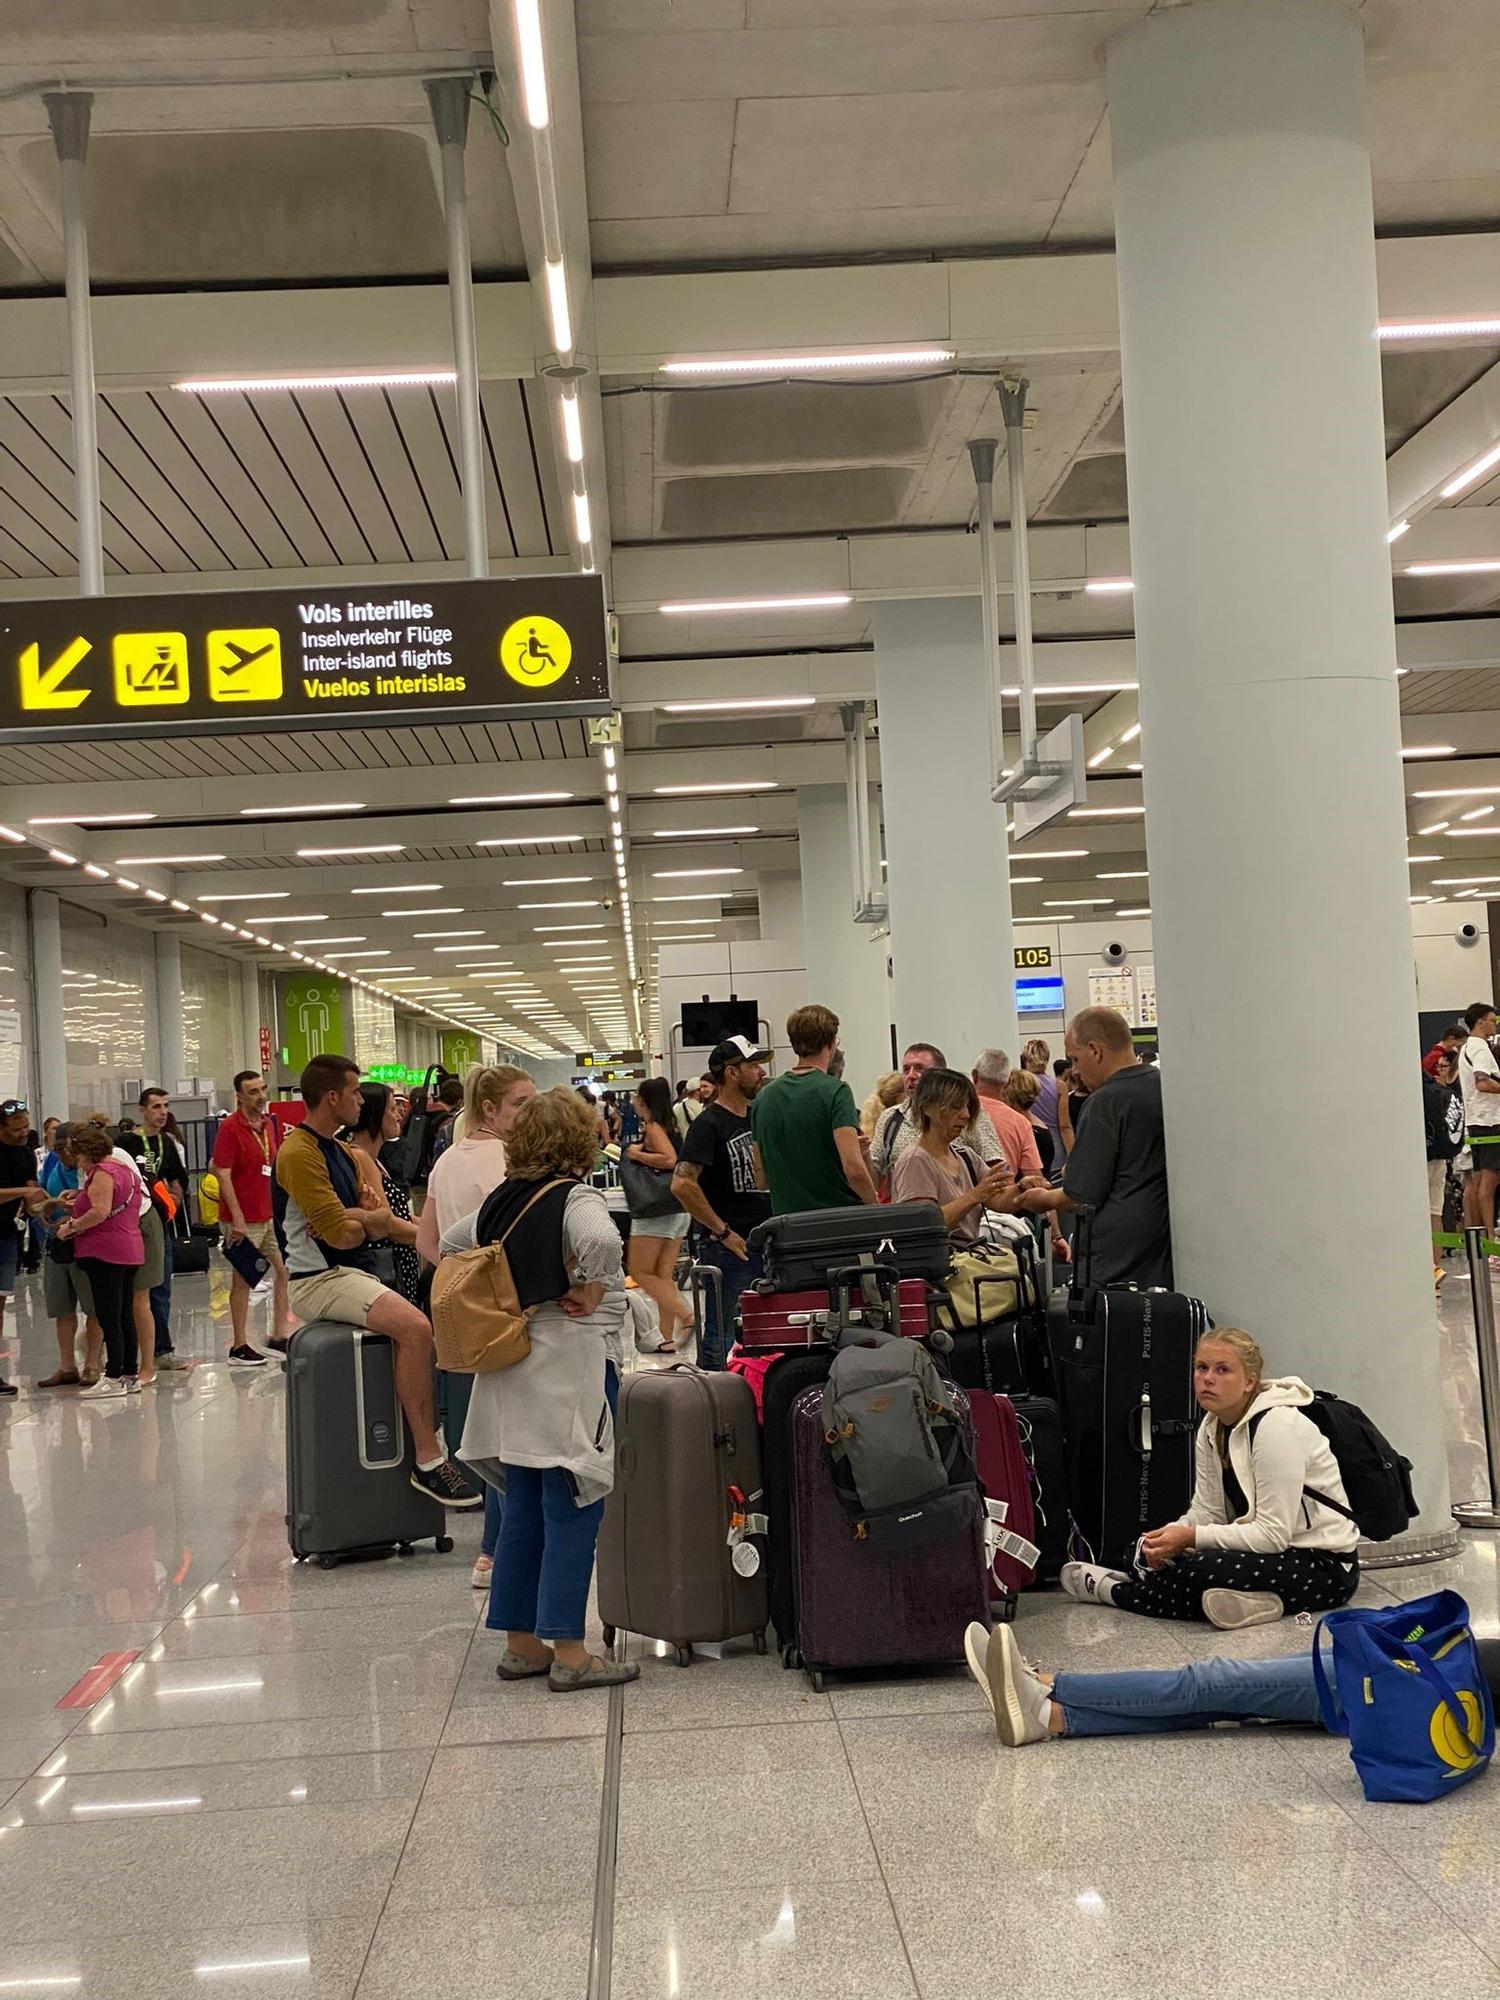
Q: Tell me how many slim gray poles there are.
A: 6